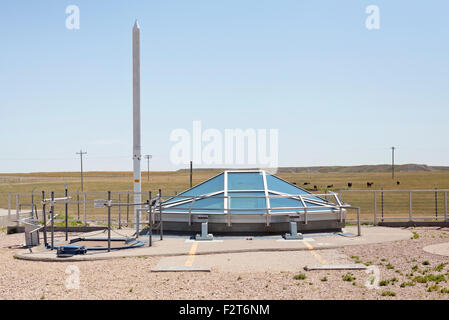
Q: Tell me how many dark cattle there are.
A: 7